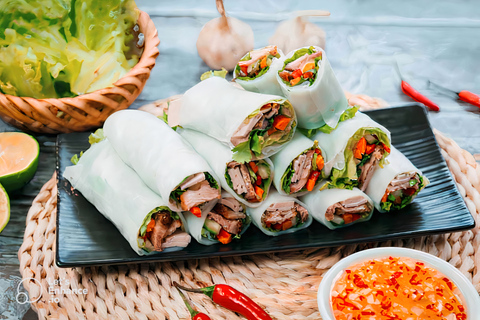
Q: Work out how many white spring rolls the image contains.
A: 12